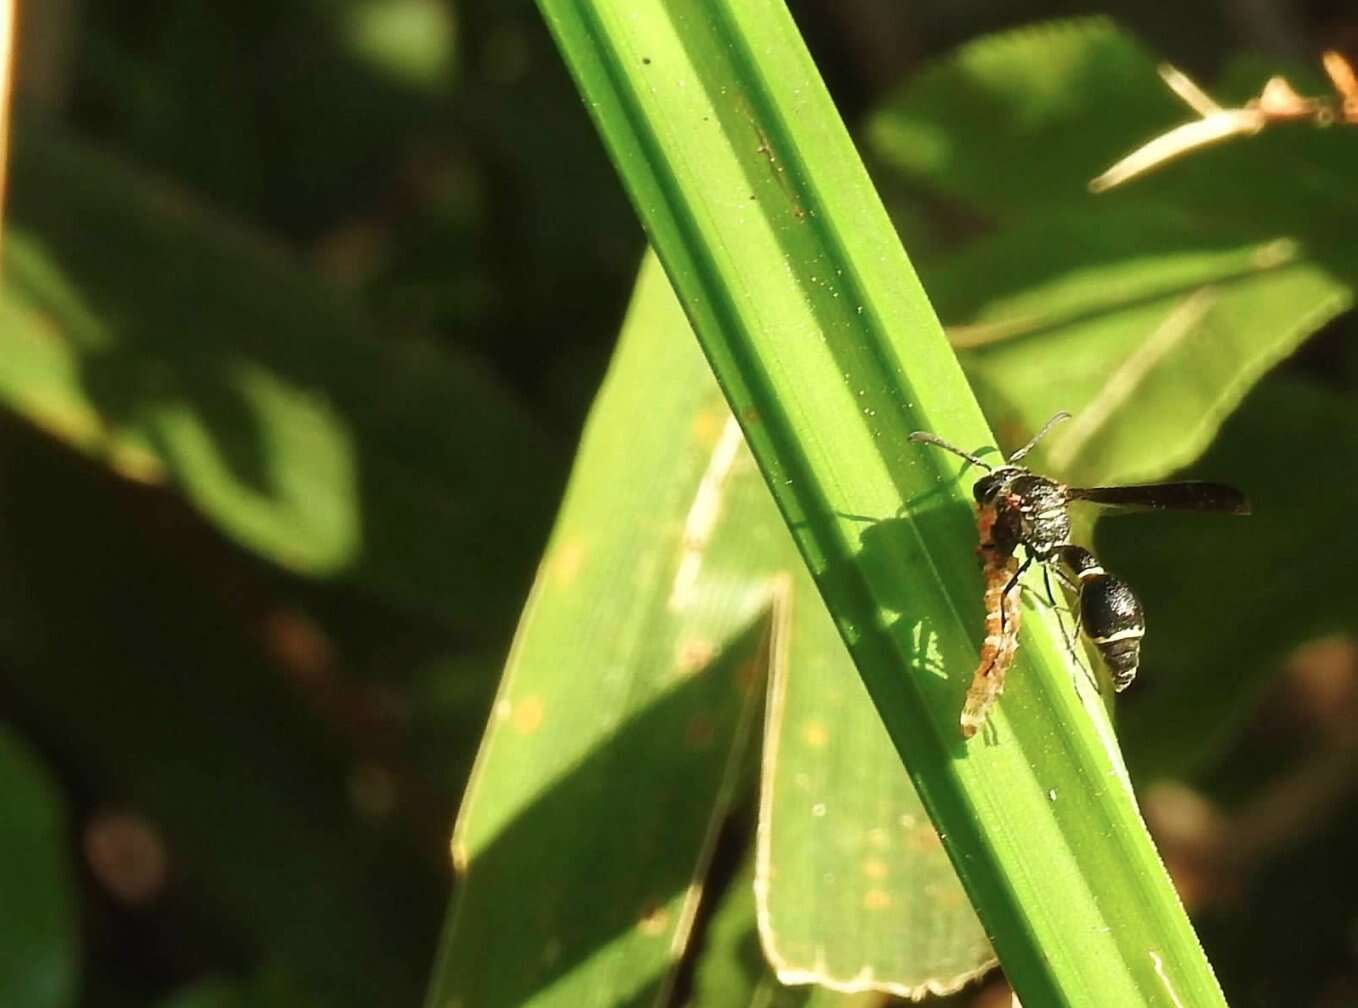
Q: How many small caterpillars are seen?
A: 1